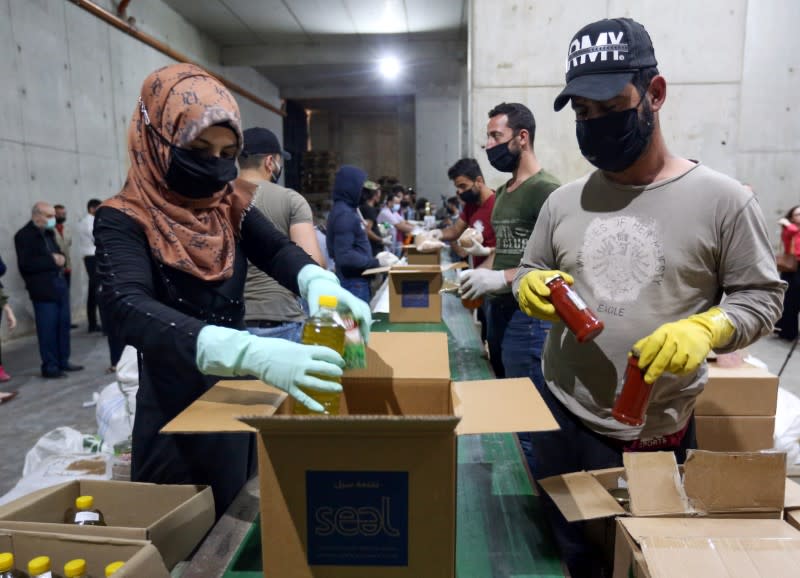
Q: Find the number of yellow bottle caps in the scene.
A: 6